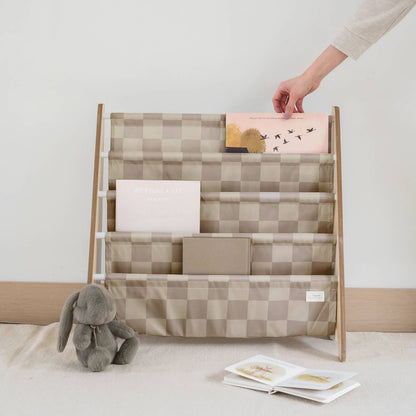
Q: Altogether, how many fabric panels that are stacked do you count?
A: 5